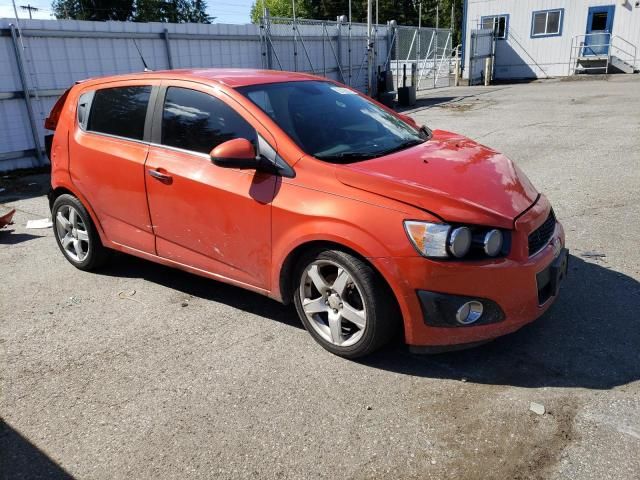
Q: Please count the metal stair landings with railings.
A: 1